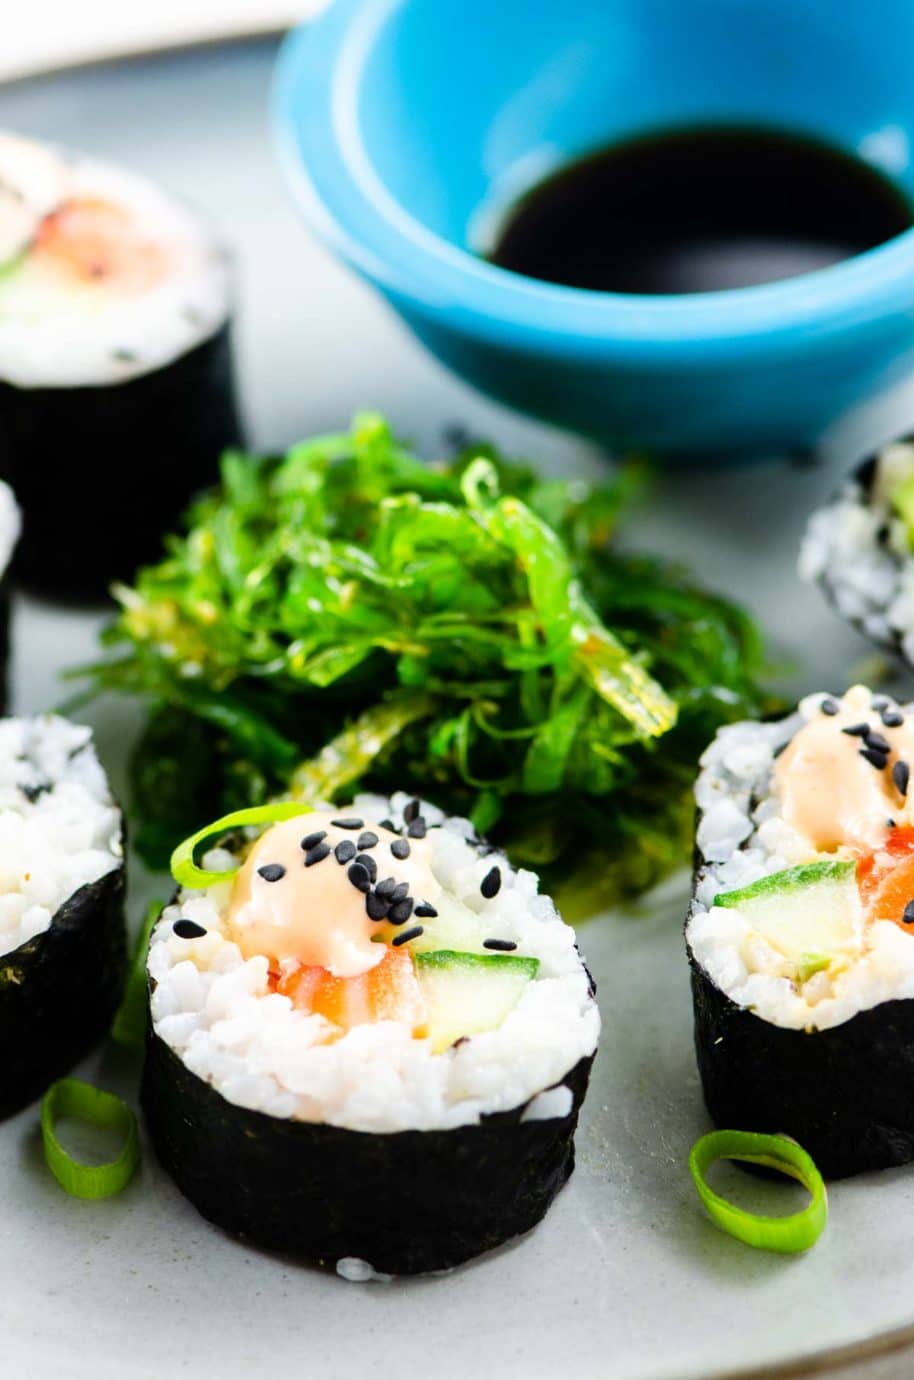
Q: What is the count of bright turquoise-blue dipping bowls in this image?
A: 1